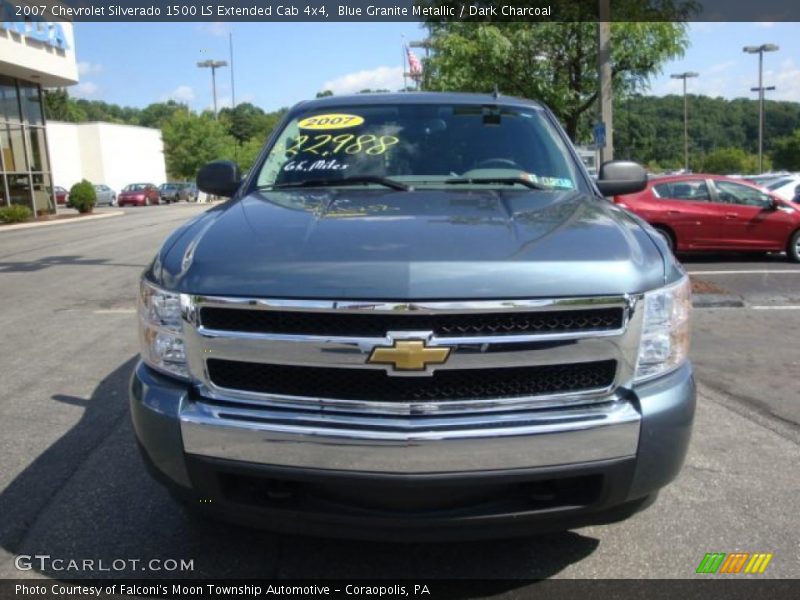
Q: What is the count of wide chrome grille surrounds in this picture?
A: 1